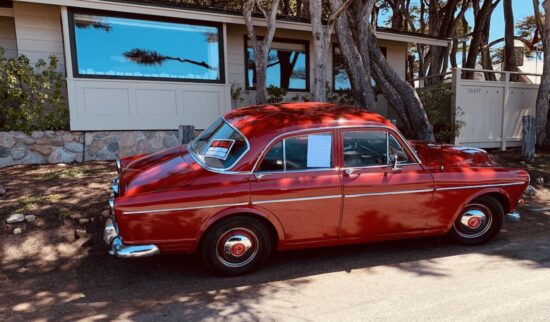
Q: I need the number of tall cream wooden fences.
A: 1